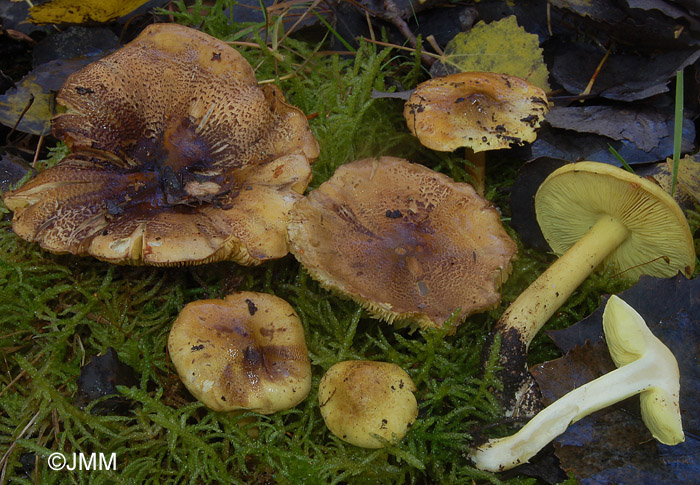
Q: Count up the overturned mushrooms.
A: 2